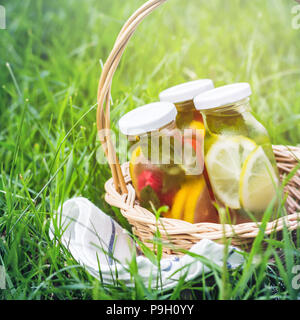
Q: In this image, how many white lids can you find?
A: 3